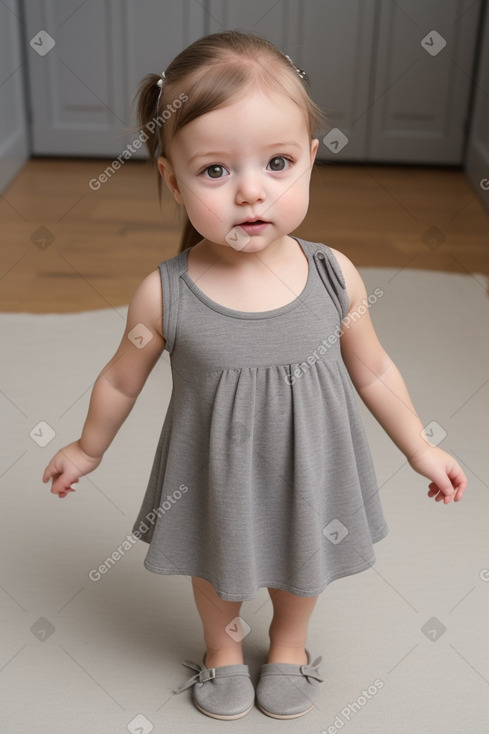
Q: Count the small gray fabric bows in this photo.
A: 2